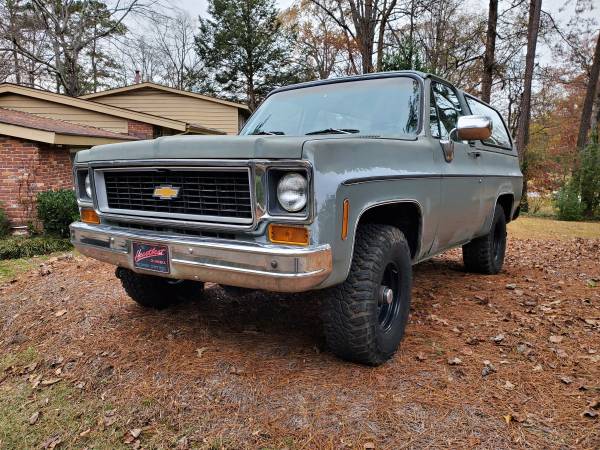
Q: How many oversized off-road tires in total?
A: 3